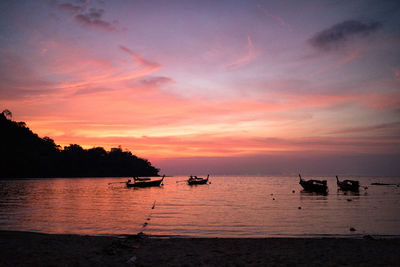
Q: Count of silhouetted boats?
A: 4